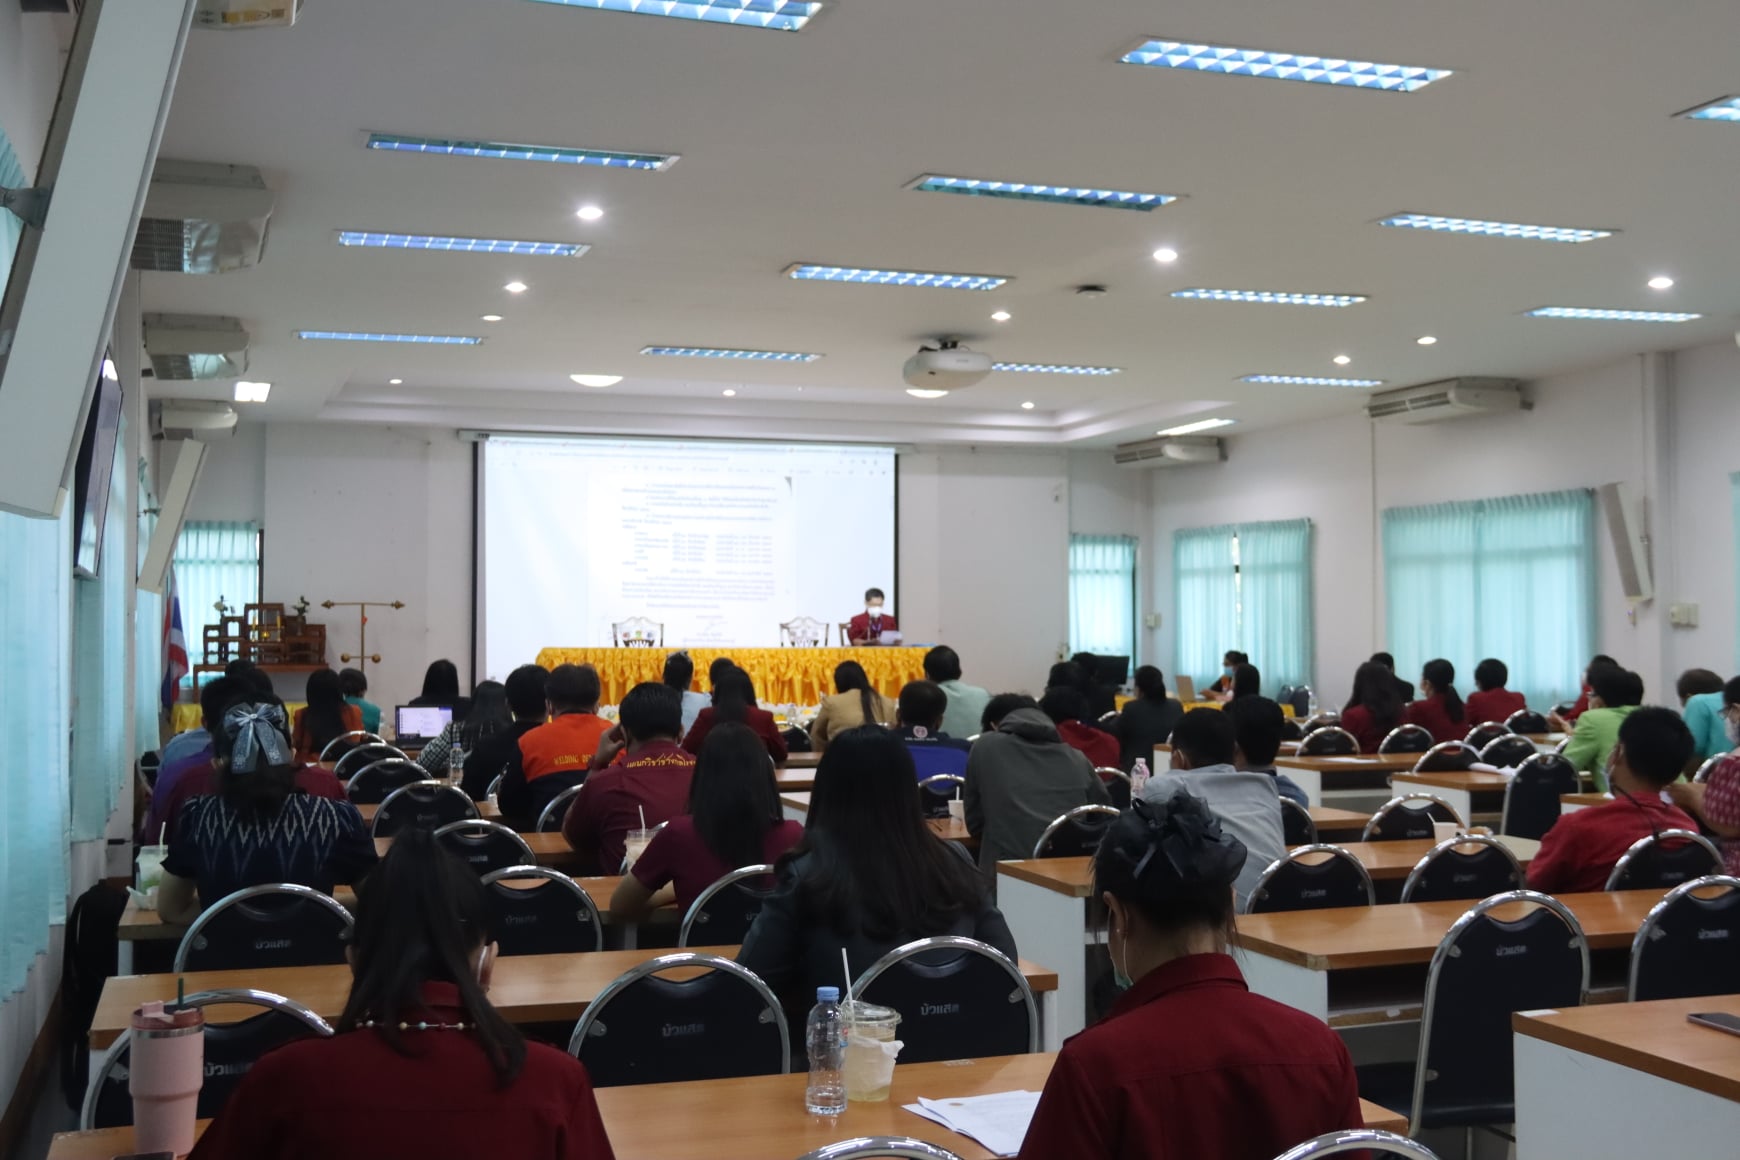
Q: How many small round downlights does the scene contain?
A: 11